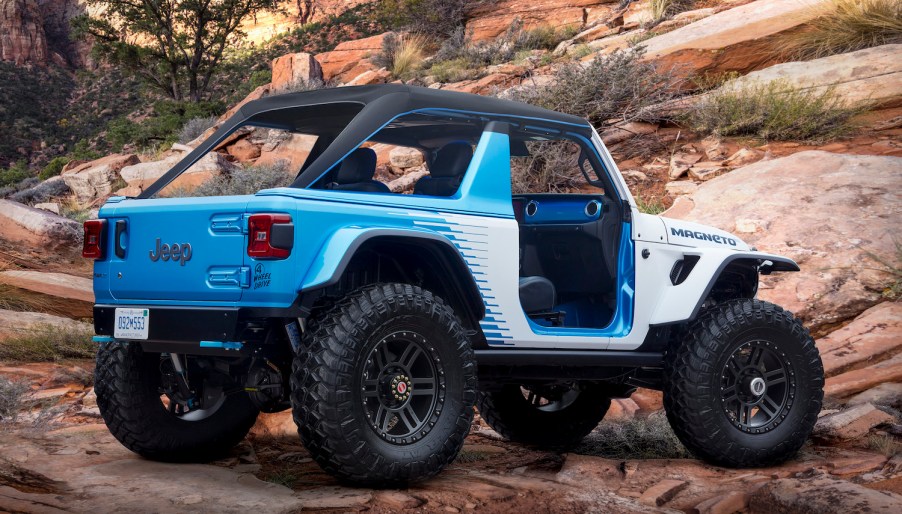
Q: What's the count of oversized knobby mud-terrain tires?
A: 4